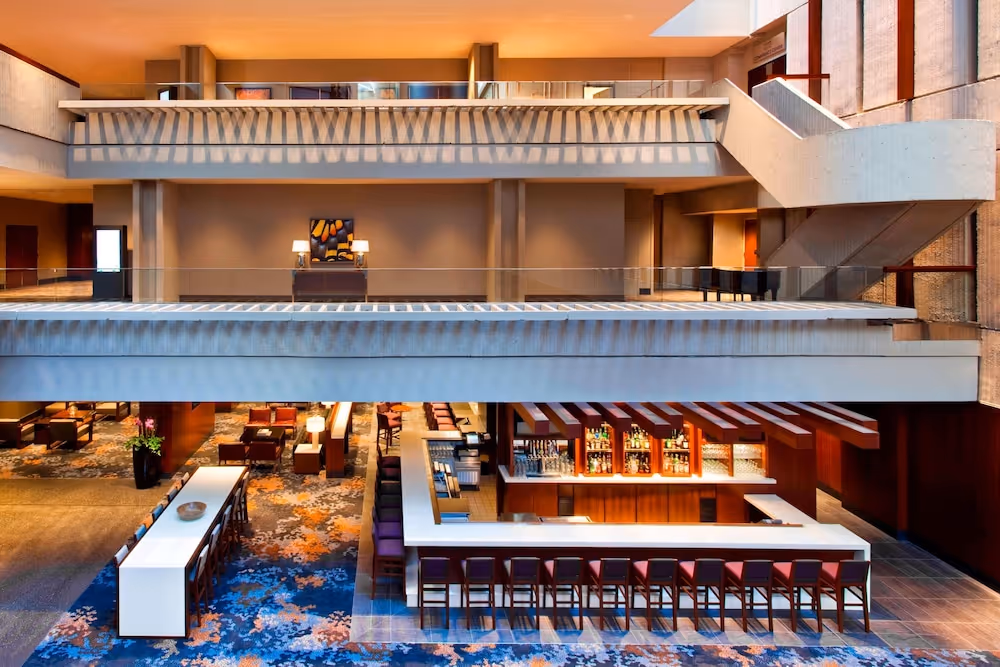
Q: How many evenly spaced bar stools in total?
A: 10